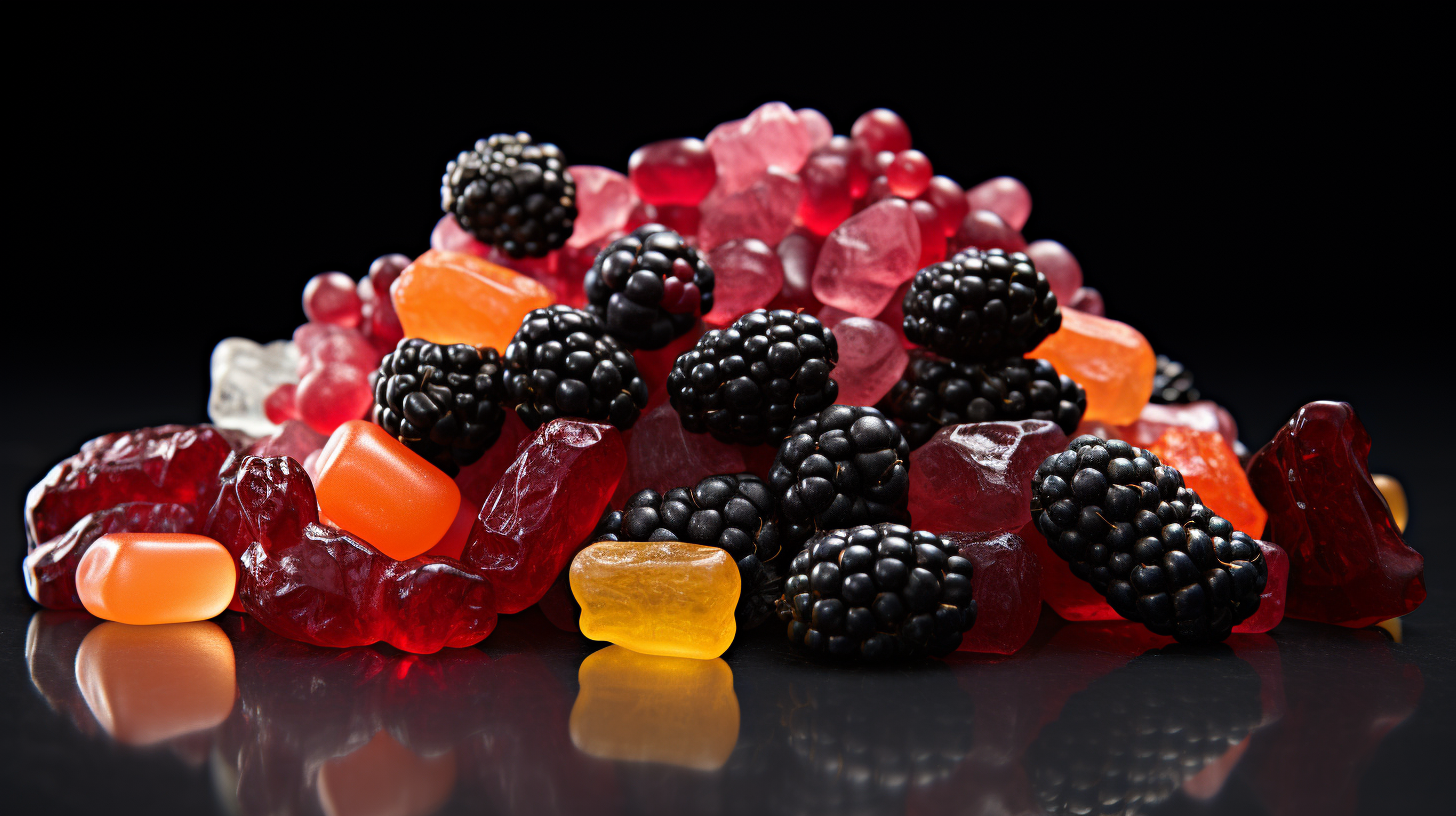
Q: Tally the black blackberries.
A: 12